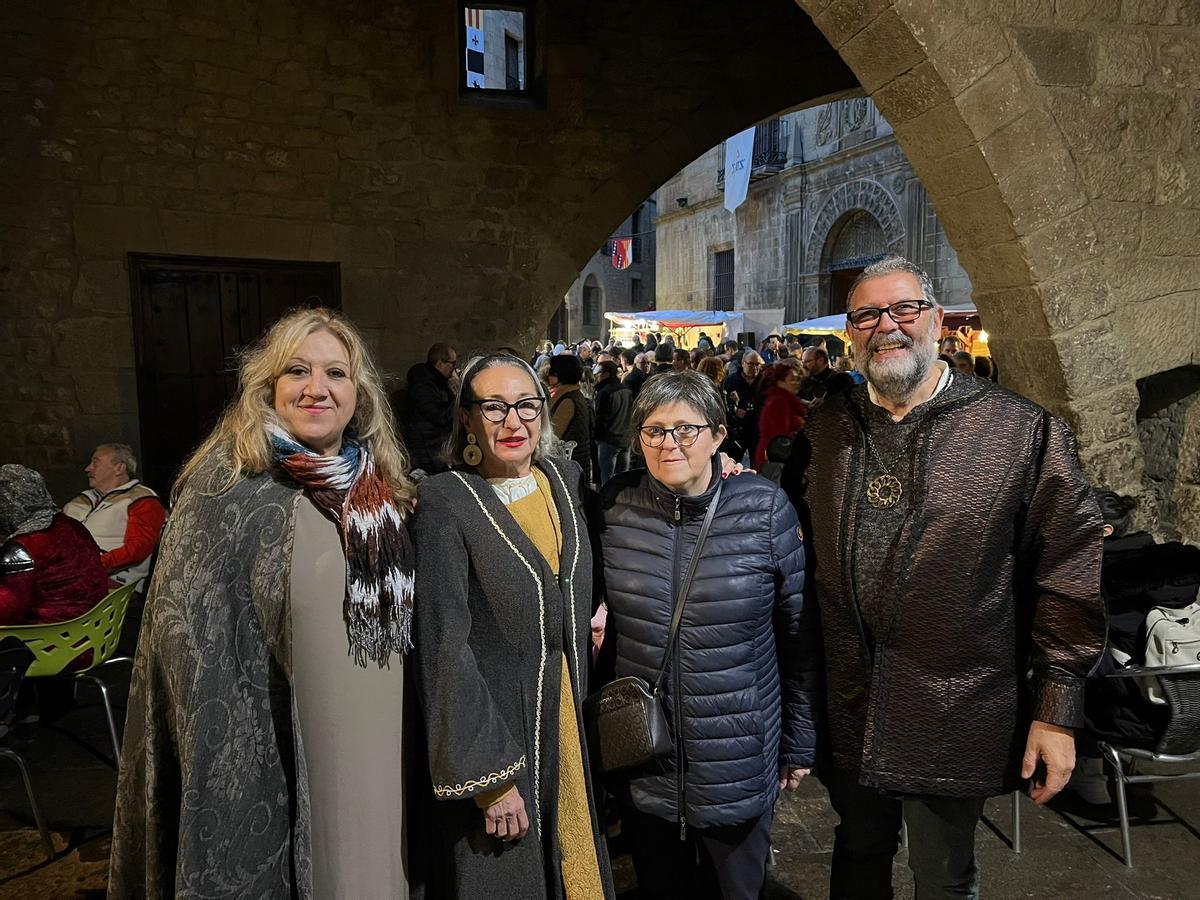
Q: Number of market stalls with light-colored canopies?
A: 2